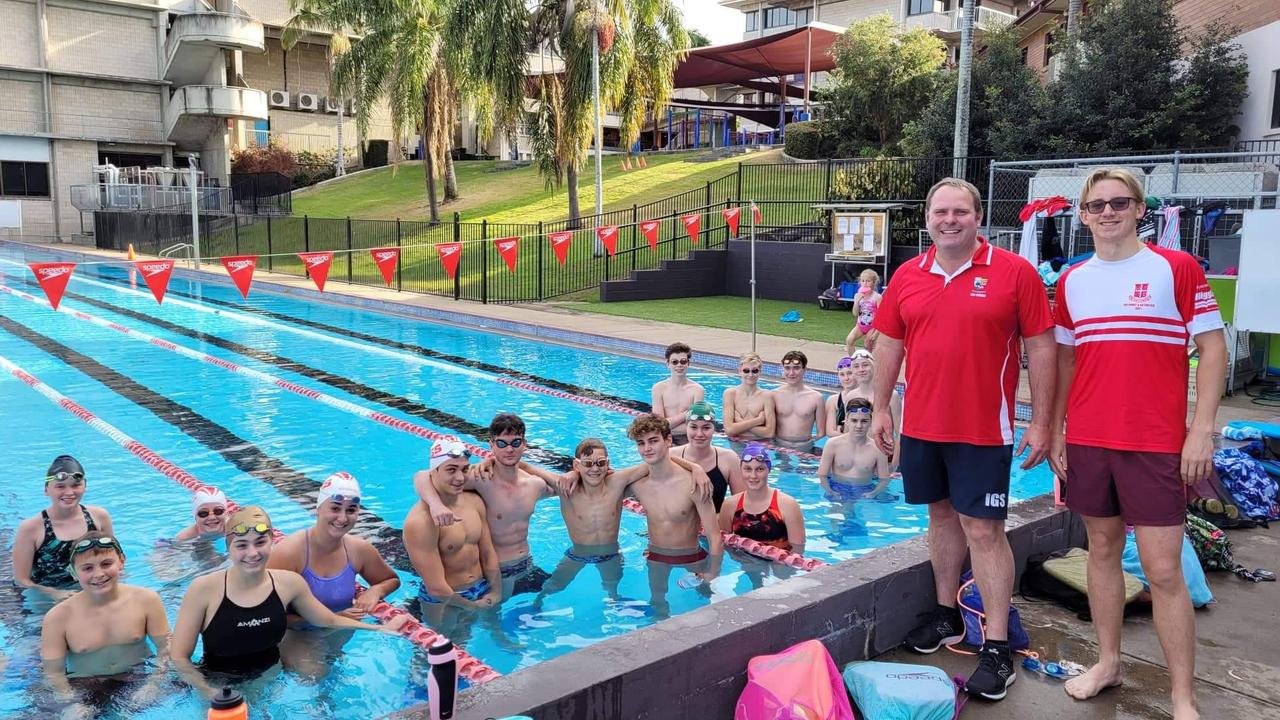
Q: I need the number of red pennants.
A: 13